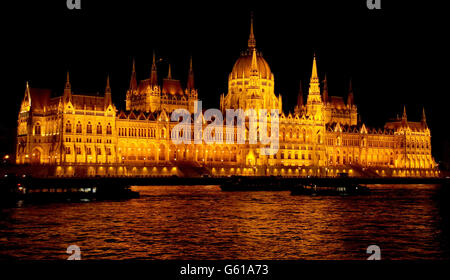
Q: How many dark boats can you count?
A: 3